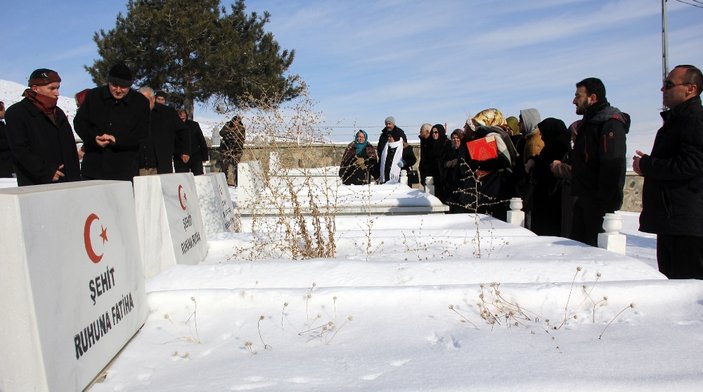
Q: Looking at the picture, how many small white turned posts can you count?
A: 4